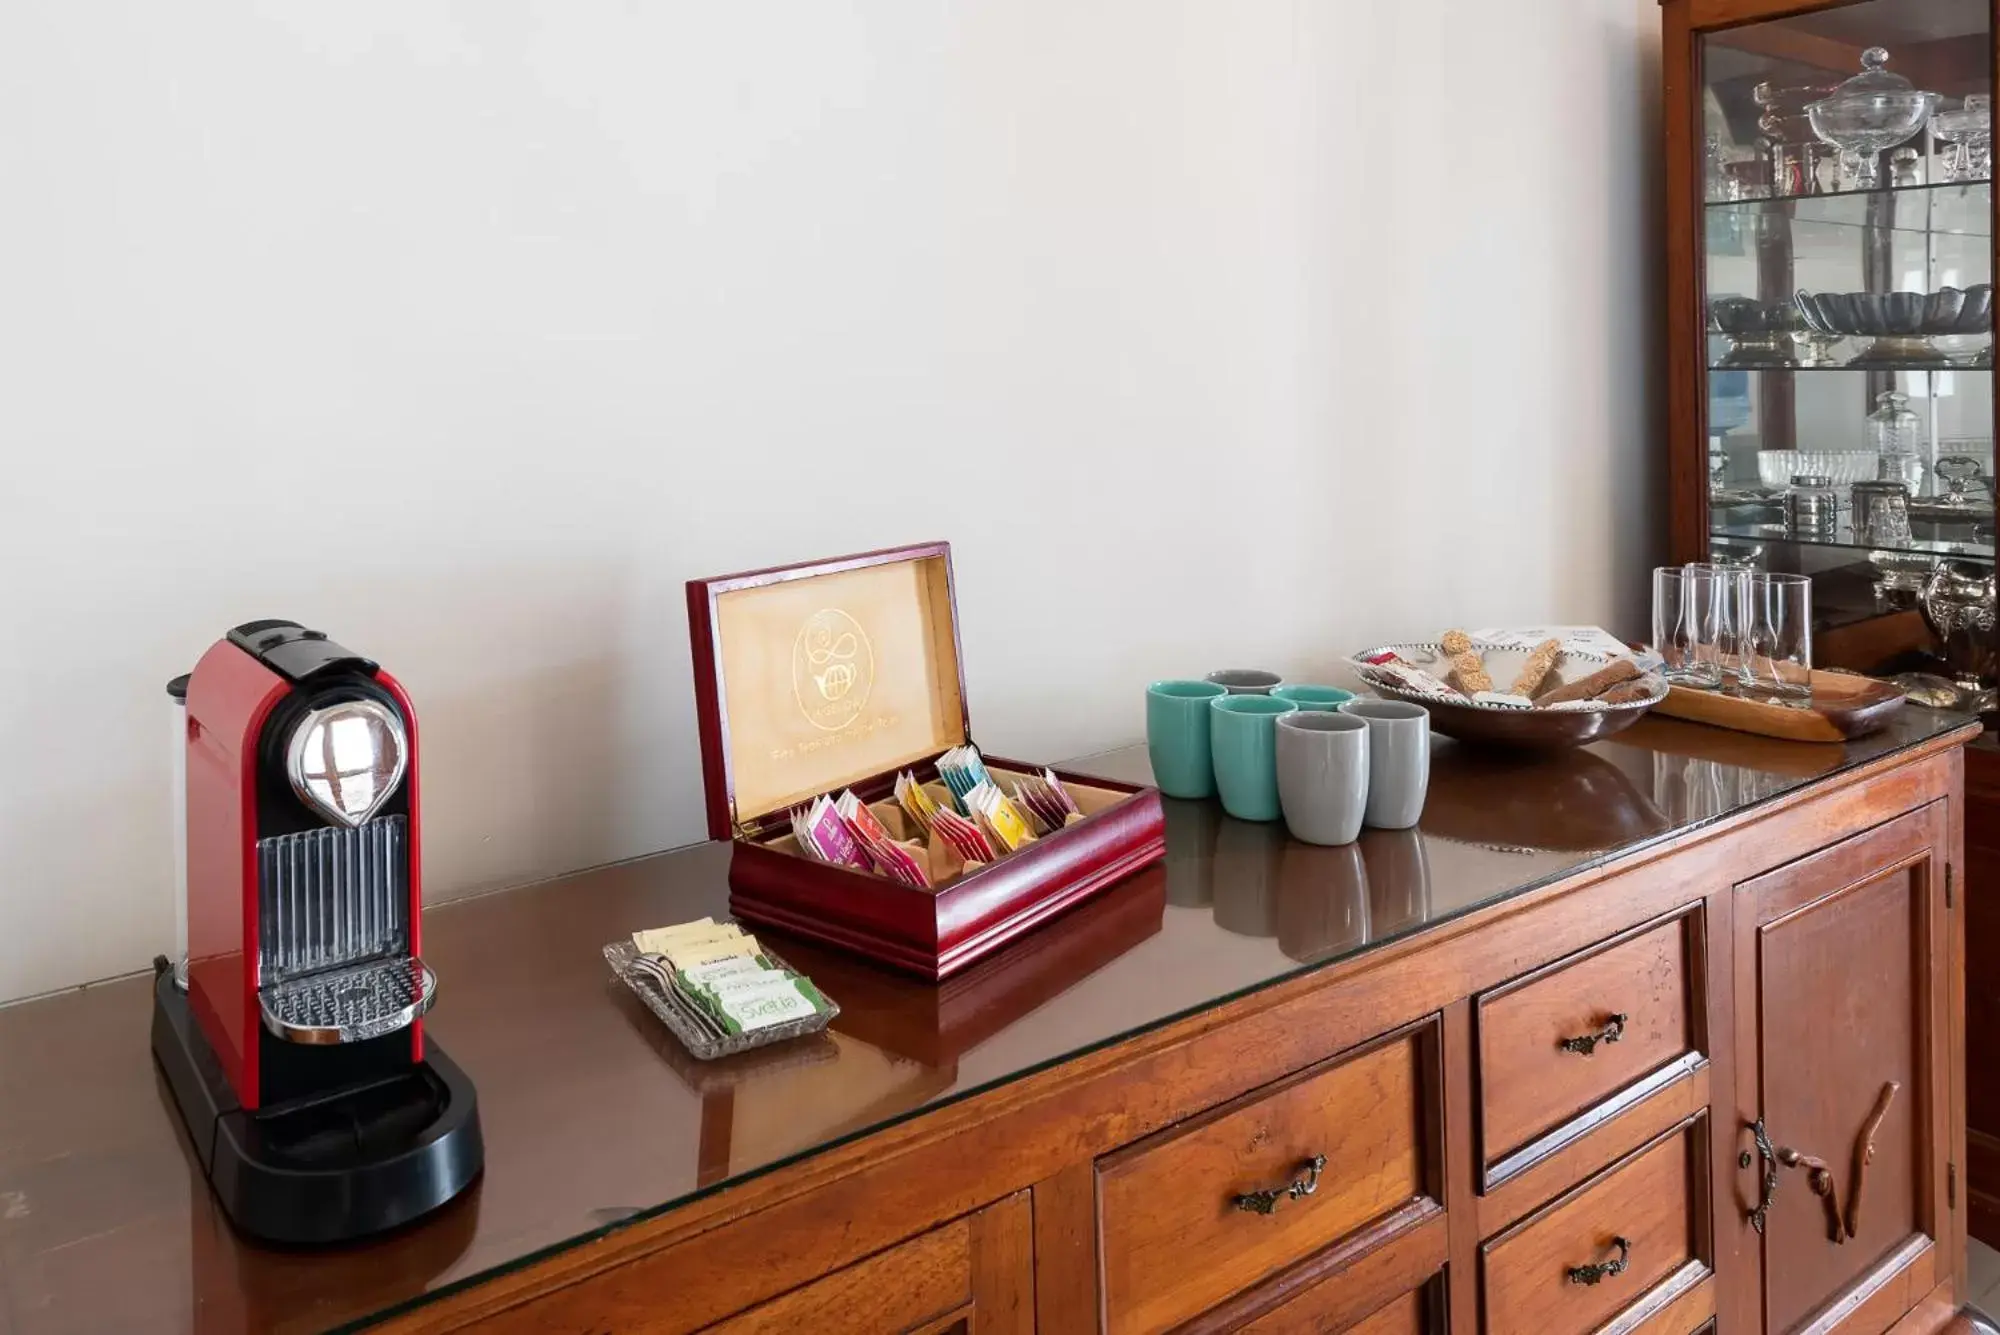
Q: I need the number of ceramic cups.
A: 6